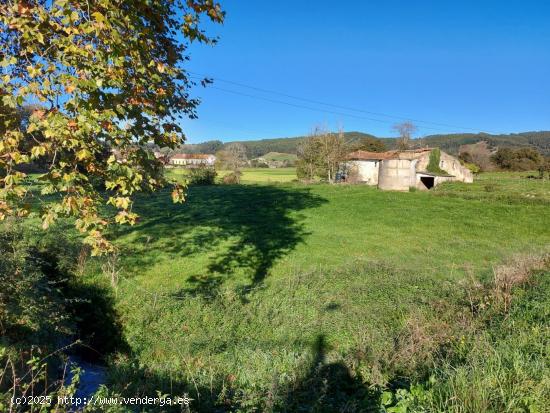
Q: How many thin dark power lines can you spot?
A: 2